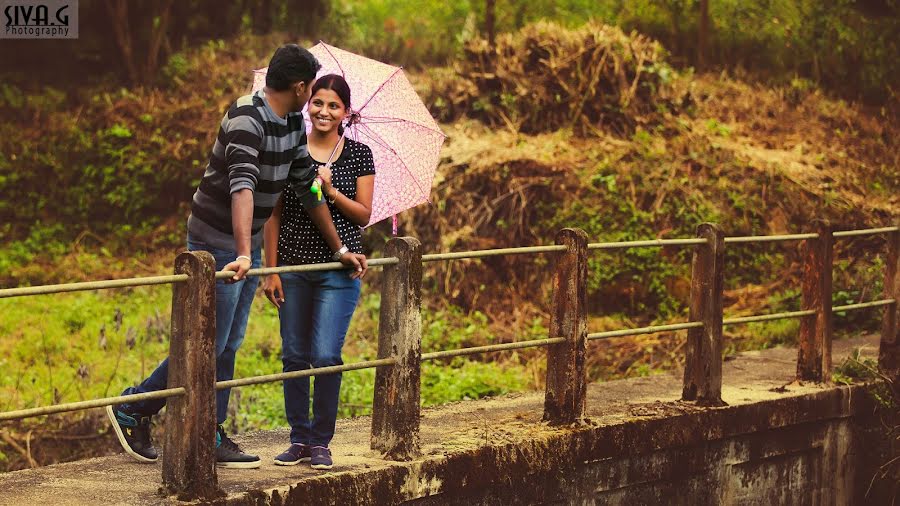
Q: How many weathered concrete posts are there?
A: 6